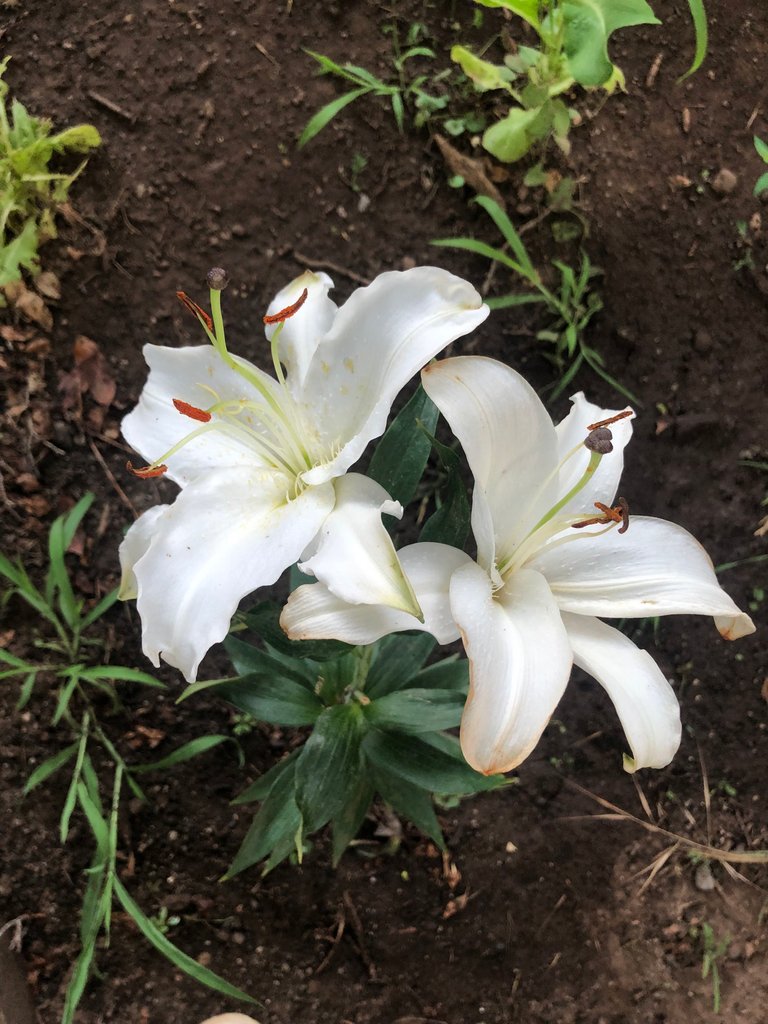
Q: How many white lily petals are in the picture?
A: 12